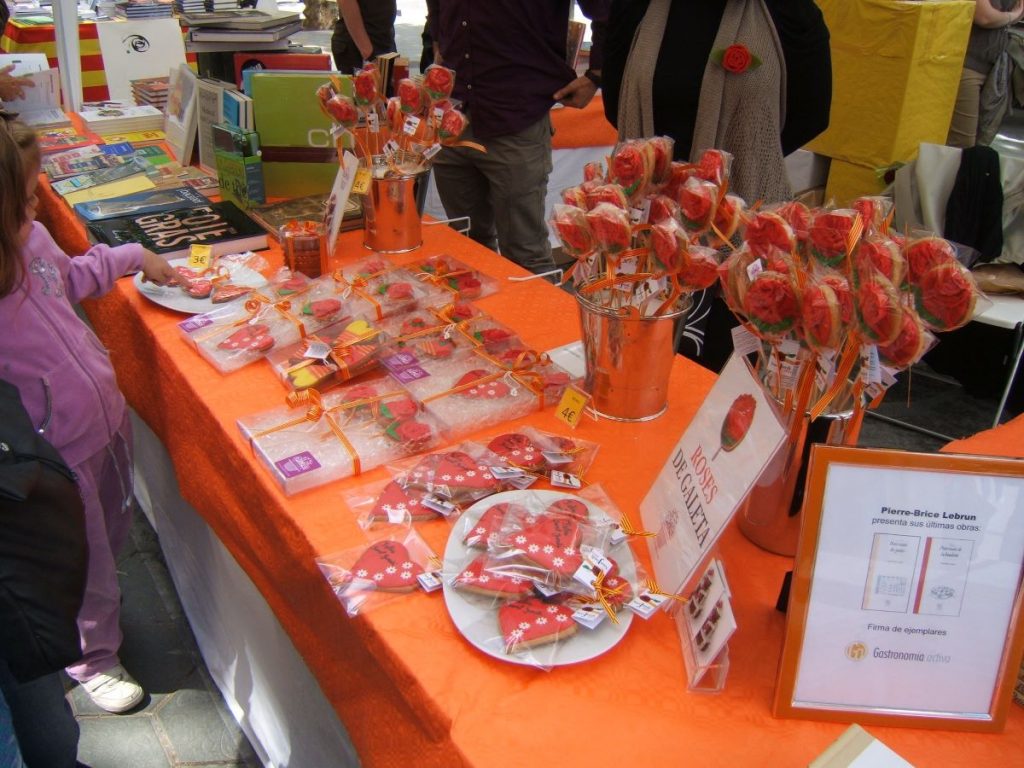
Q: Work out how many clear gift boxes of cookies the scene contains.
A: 7